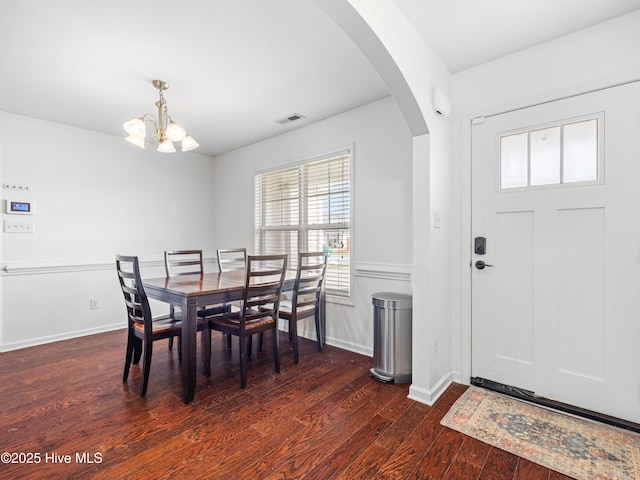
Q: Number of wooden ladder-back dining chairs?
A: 5